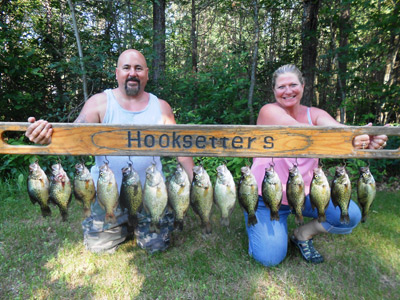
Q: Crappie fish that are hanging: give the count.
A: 15